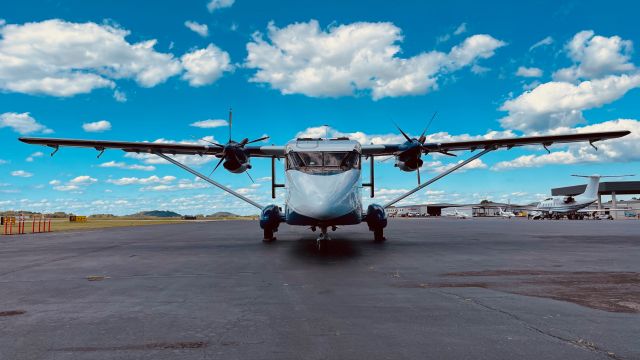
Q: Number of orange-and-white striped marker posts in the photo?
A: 8